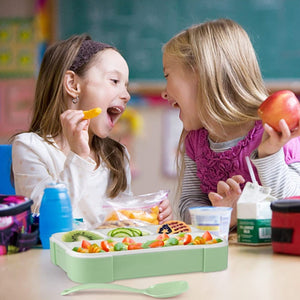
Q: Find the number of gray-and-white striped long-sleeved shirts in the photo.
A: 1